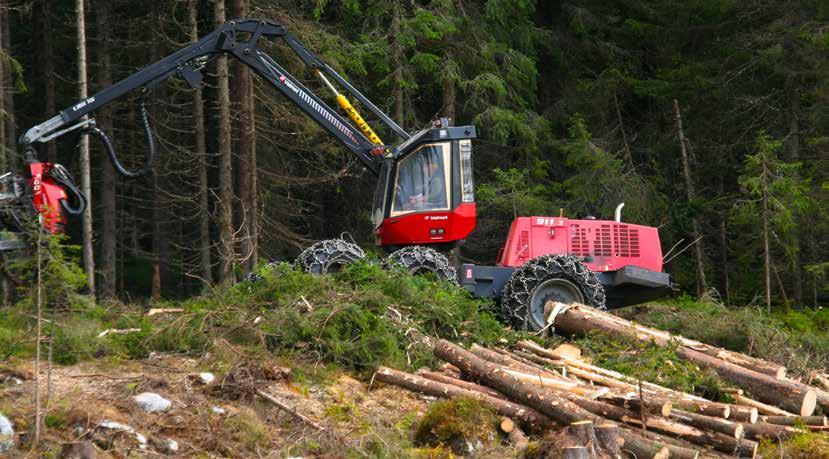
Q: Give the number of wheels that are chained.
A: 3